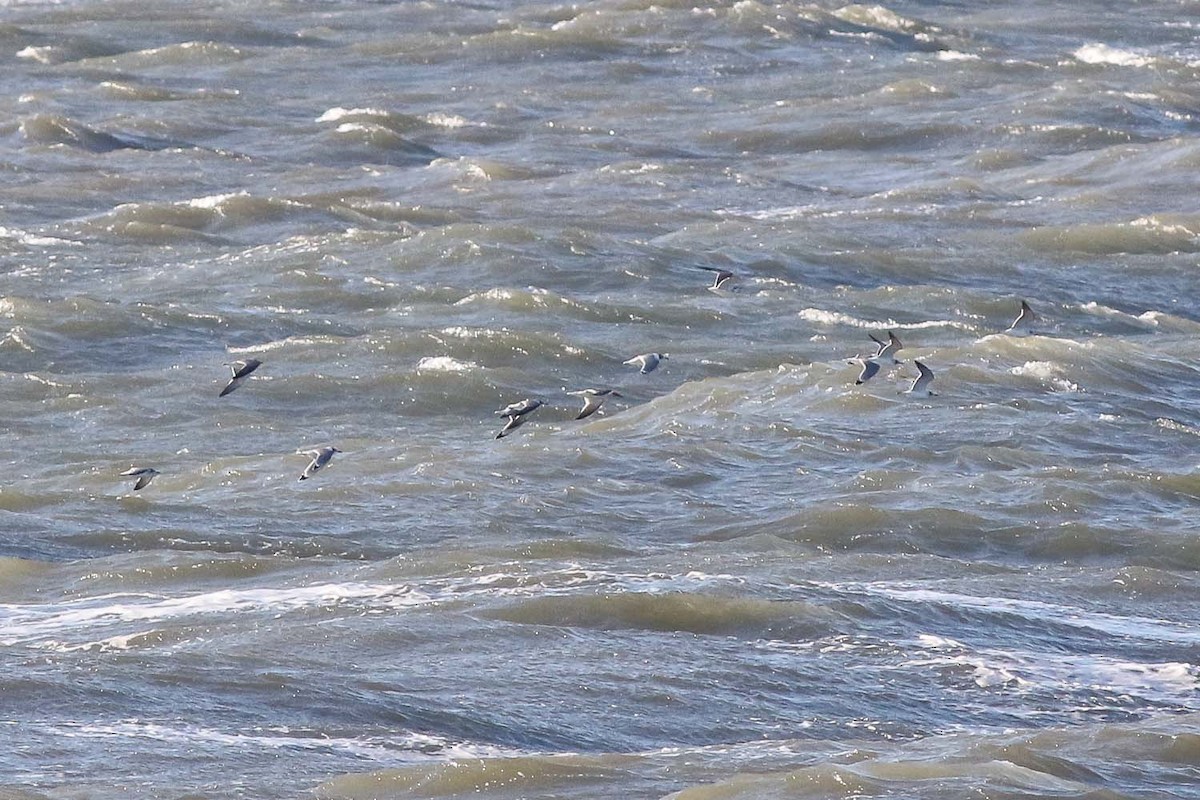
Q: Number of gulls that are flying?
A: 11